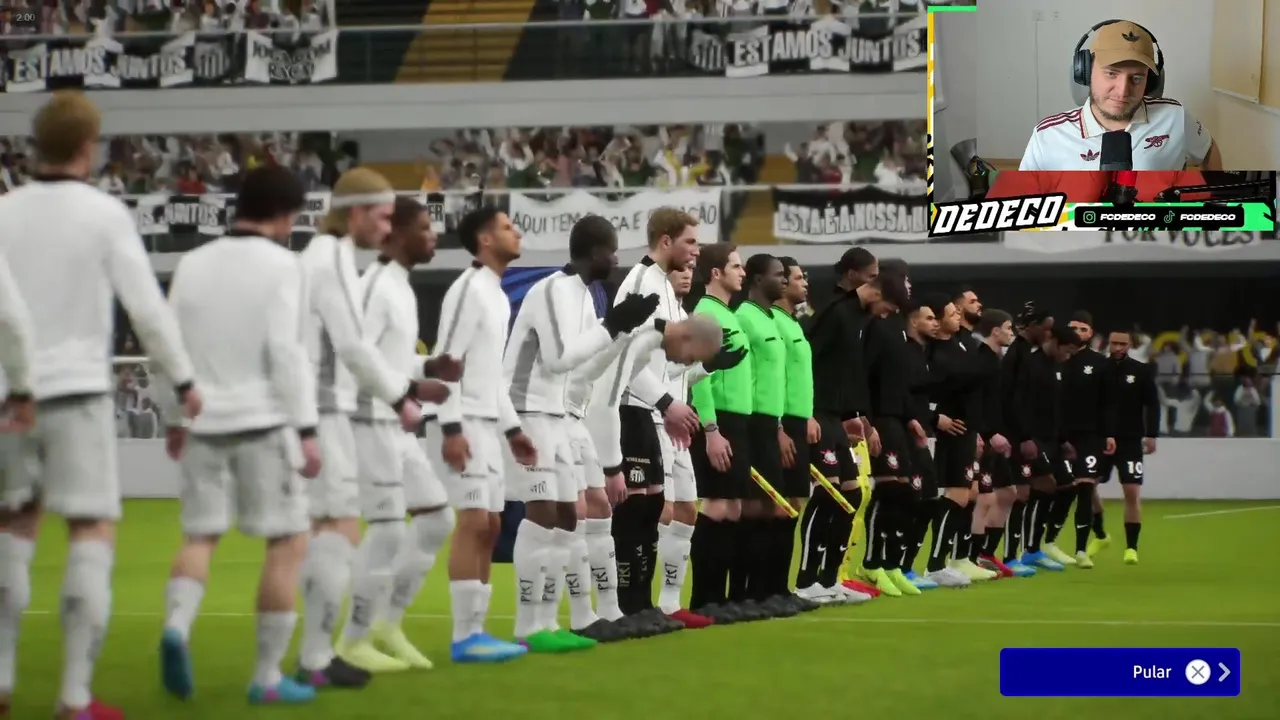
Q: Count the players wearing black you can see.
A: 11